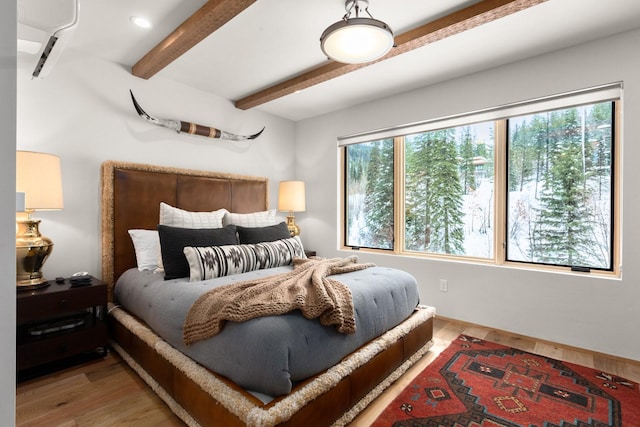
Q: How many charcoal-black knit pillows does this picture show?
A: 2